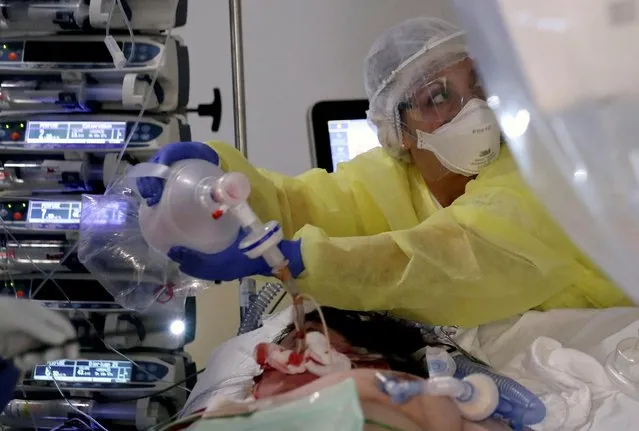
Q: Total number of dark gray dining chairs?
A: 0